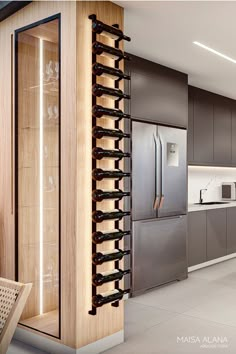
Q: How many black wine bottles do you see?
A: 14